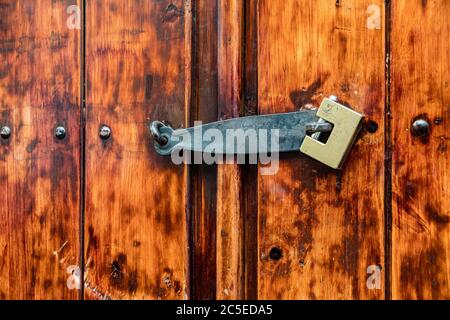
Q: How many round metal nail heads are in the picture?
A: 4